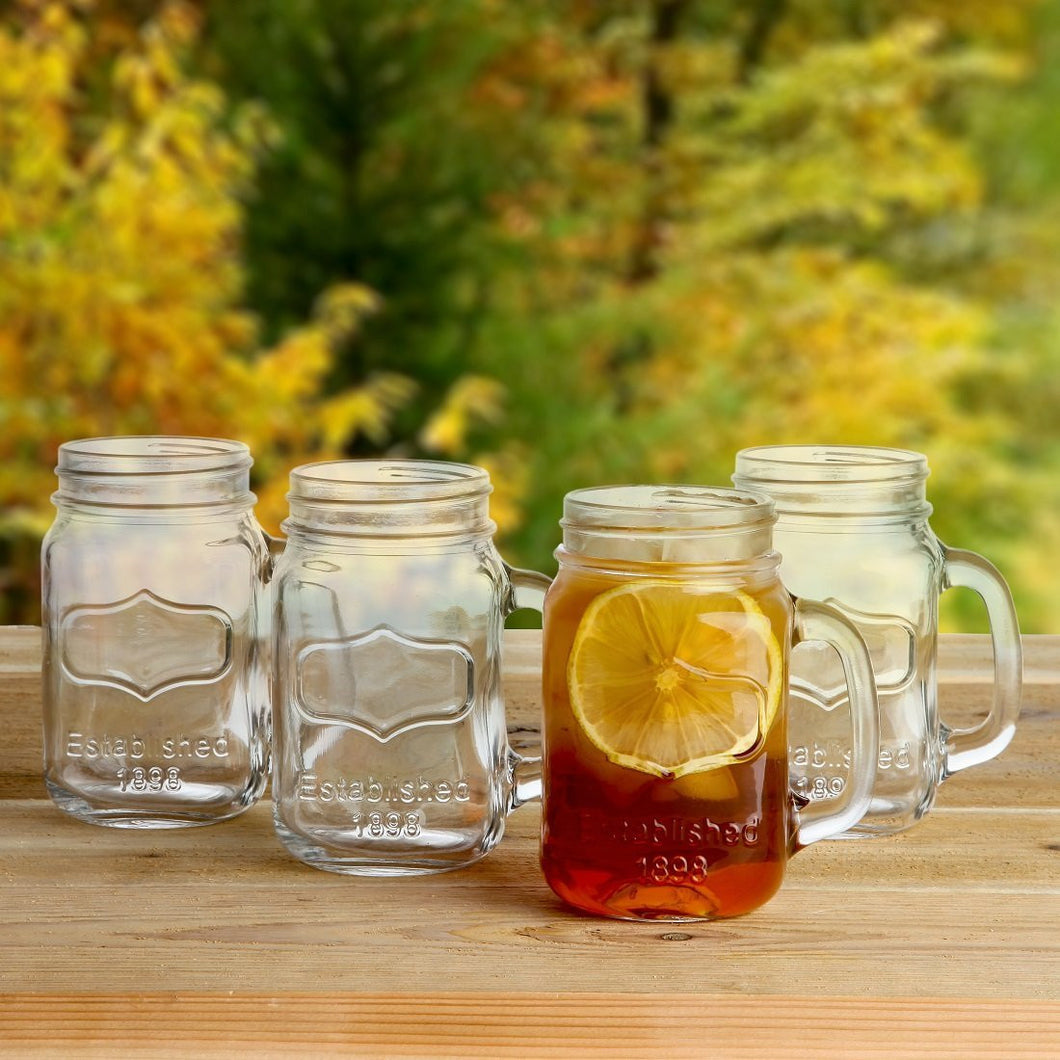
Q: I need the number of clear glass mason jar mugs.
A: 4